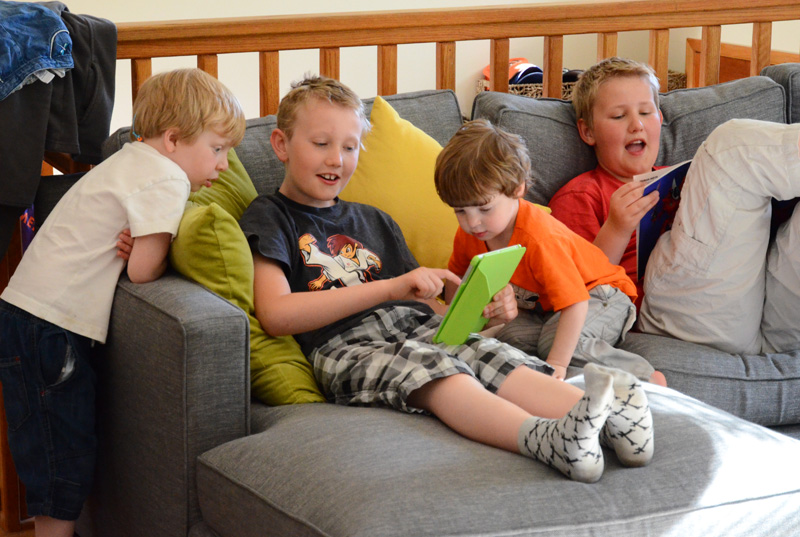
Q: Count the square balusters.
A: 12